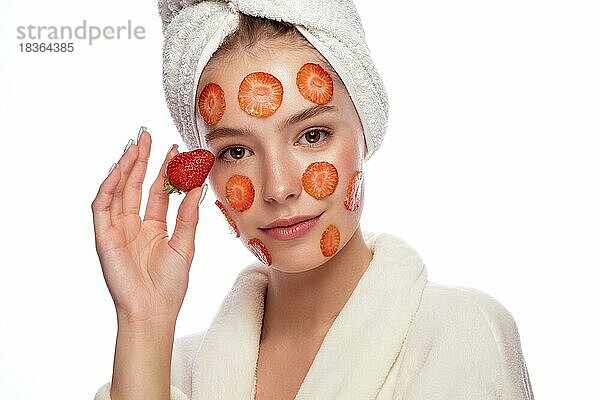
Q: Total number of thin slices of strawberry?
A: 9